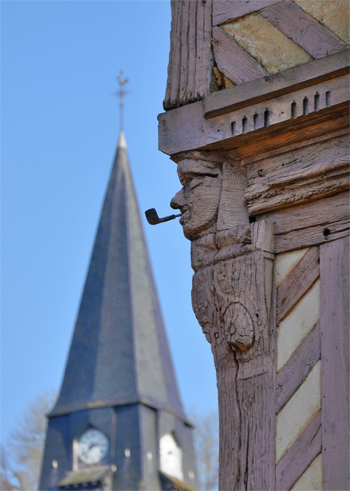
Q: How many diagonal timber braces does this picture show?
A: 5